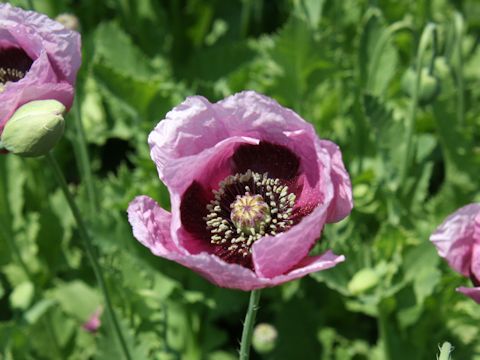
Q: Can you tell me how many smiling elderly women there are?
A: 0